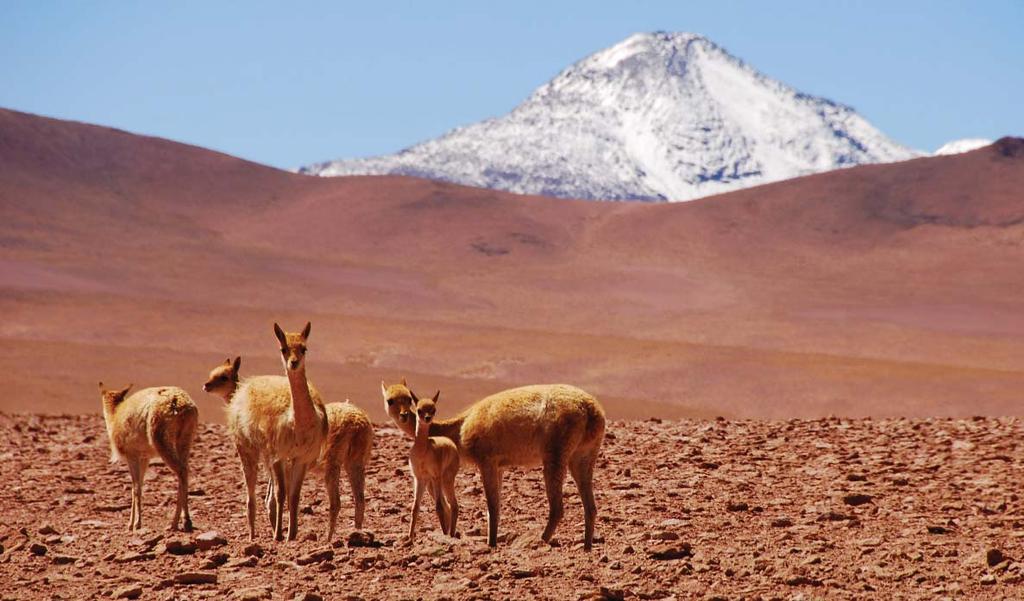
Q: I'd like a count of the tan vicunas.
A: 5